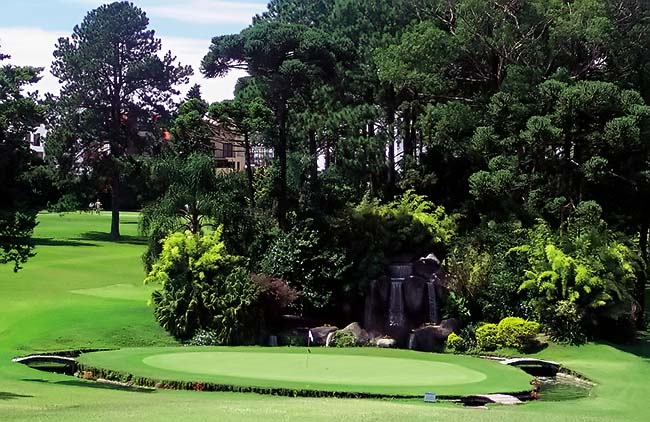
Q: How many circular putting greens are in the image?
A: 1